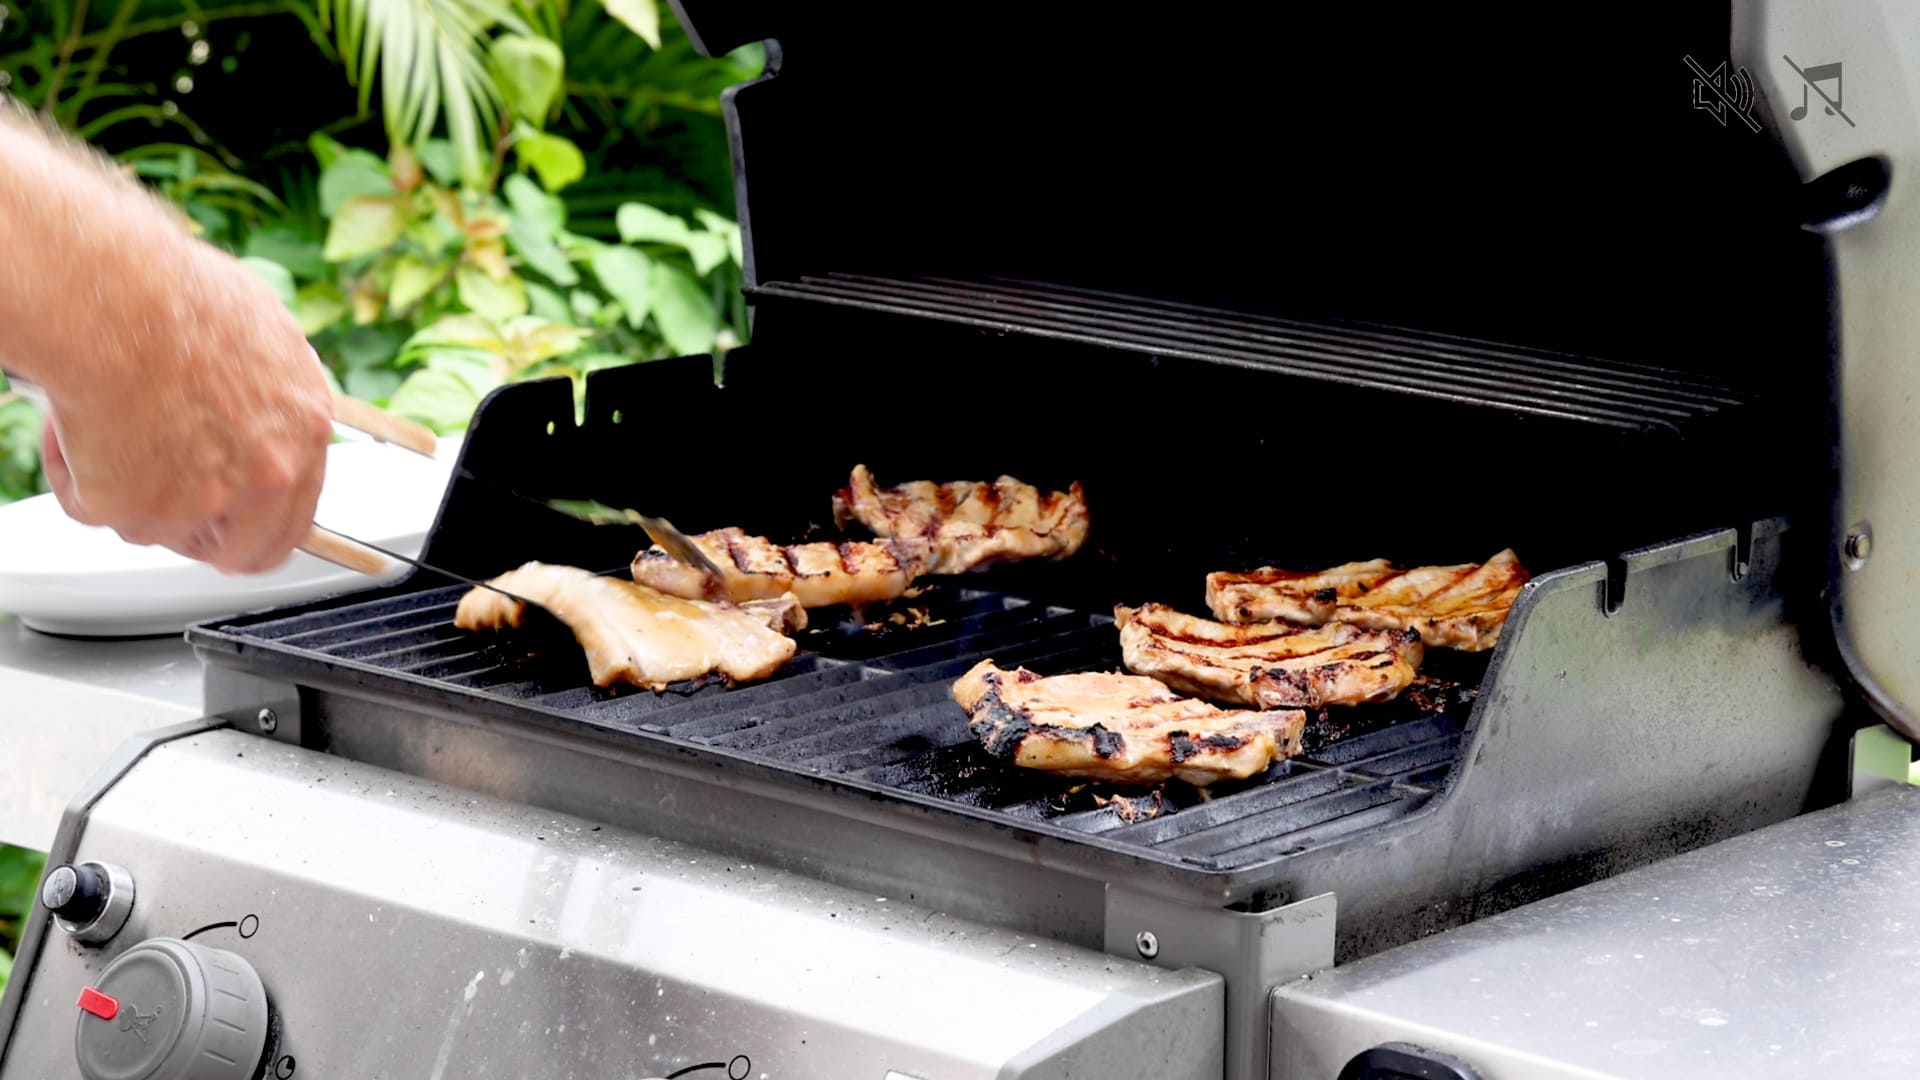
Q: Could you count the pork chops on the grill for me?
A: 6